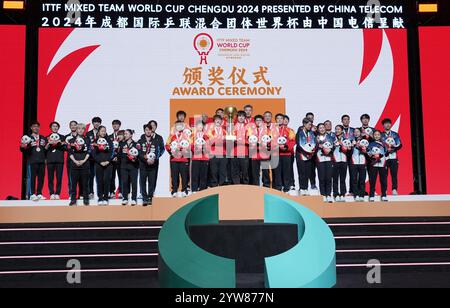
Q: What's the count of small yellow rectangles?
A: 2